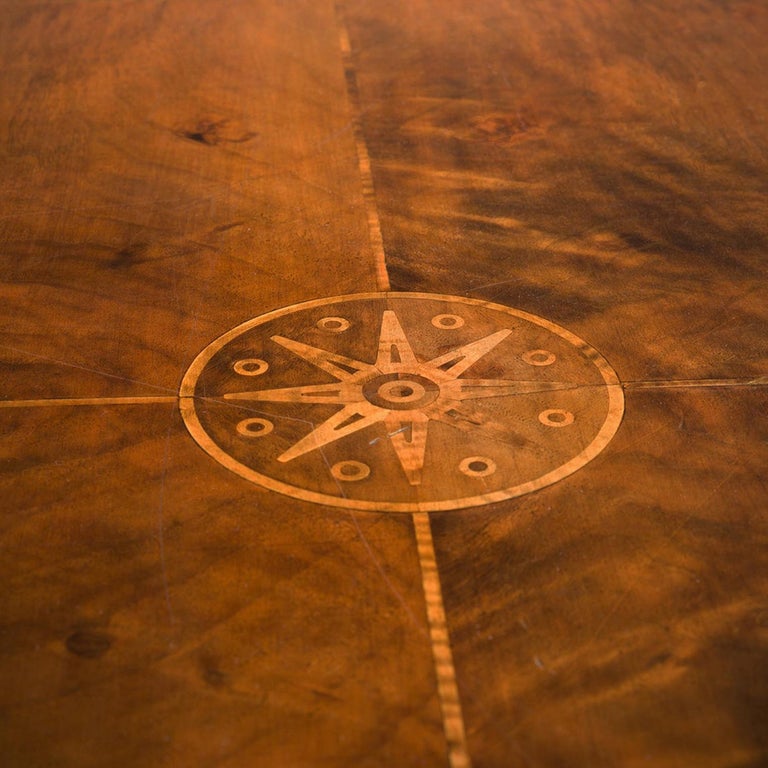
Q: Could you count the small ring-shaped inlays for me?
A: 8